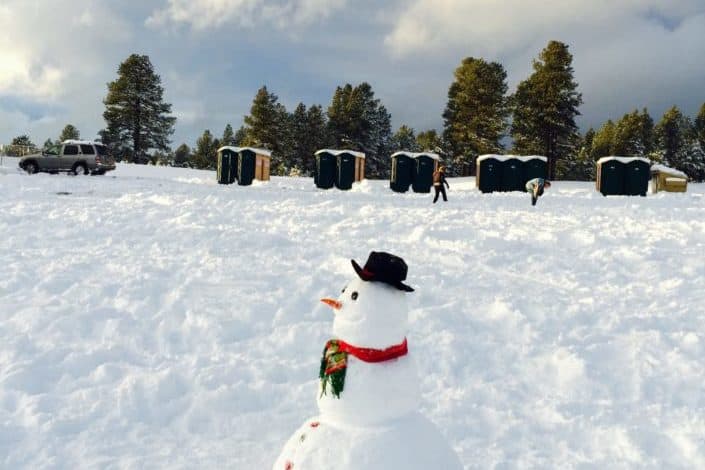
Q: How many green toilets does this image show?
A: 11